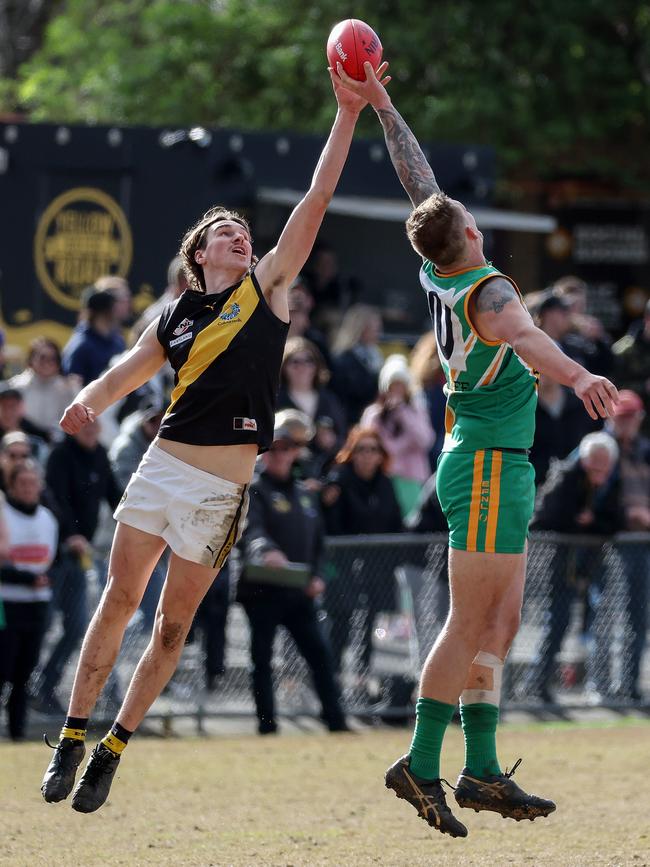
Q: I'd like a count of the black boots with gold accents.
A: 2